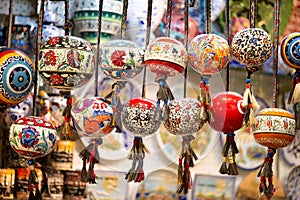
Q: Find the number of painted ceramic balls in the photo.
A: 13